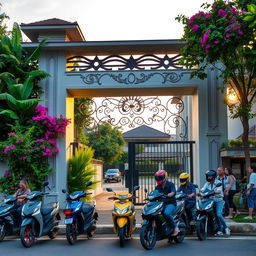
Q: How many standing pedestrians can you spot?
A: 3